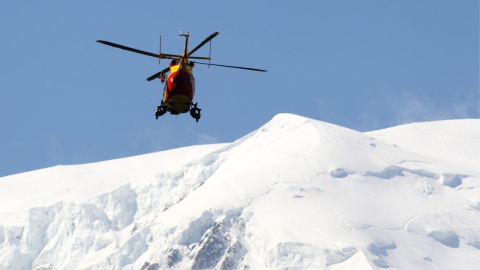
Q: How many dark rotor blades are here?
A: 4